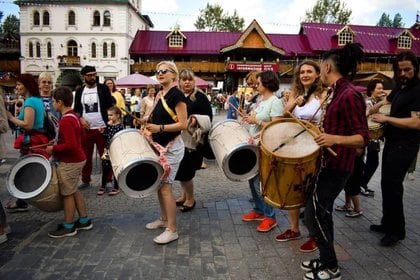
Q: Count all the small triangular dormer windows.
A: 3